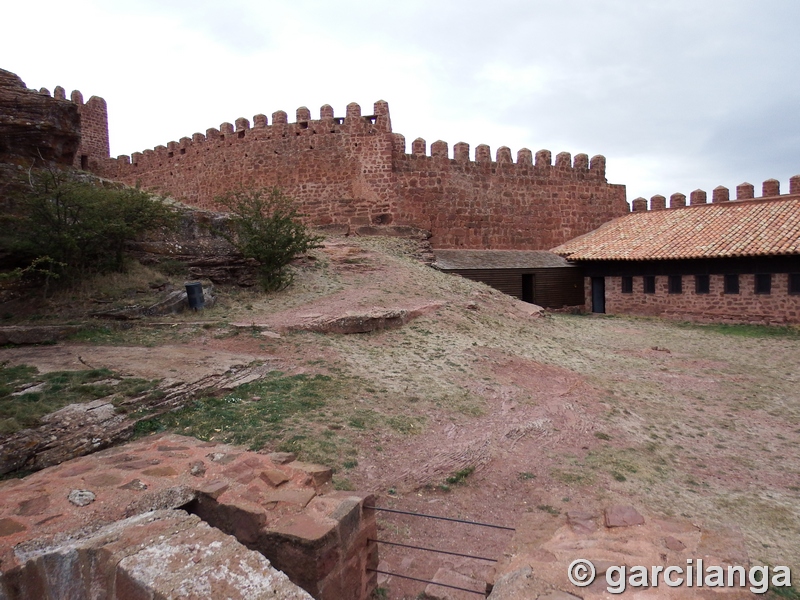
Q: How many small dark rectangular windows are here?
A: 7